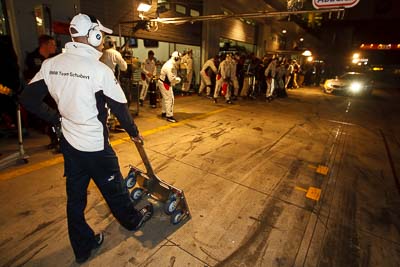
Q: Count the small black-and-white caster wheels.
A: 4